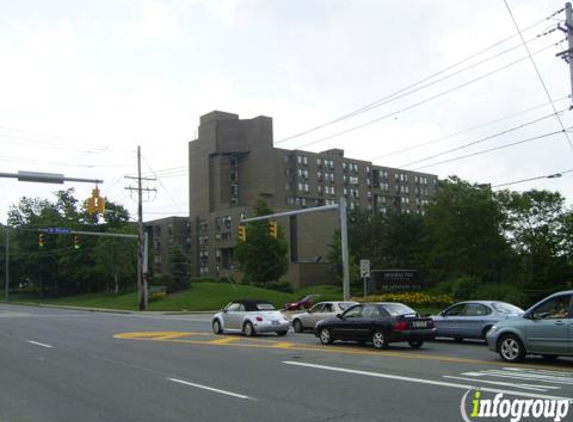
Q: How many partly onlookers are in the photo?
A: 0